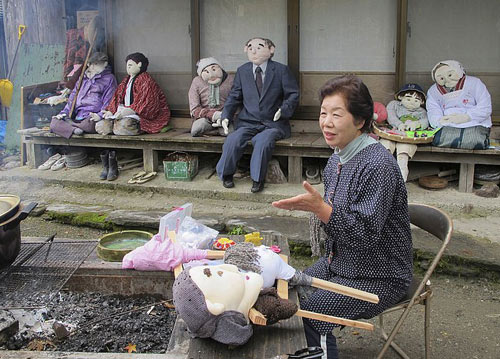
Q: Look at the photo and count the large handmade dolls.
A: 7